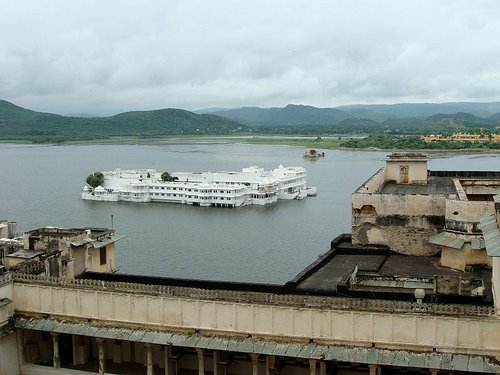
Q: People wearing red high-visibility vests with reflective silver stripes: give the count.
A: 0